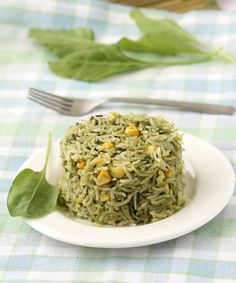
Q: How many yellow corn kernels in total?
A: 11